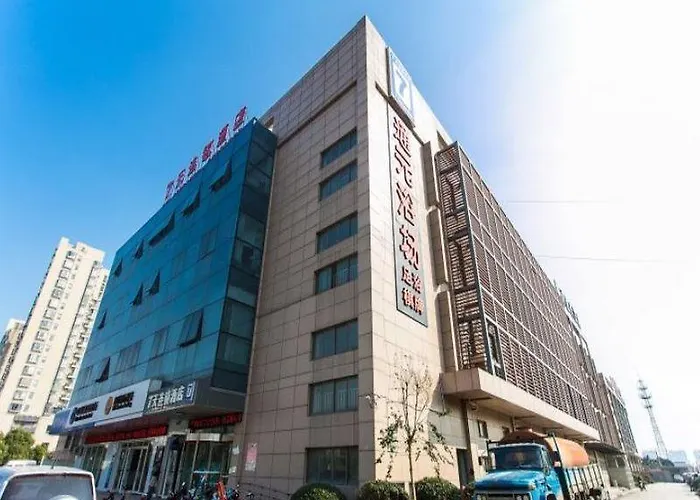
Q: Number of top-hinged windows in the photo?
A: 10